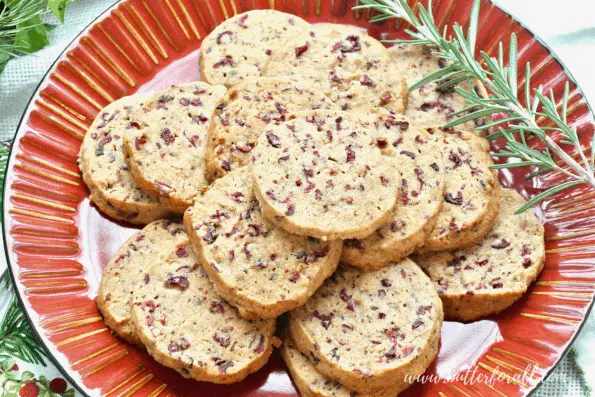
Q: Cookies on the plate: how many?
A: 15